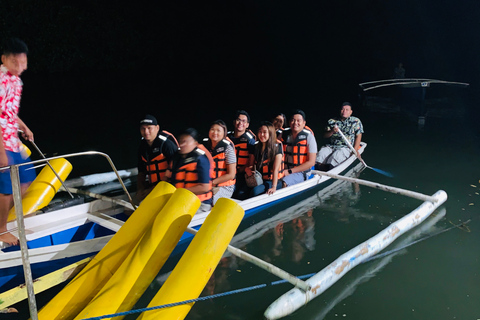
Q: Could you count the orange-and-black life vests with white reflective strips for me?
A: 7